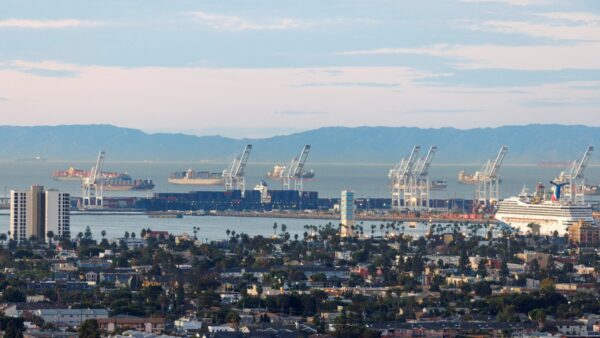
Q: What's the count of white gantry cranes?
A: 7